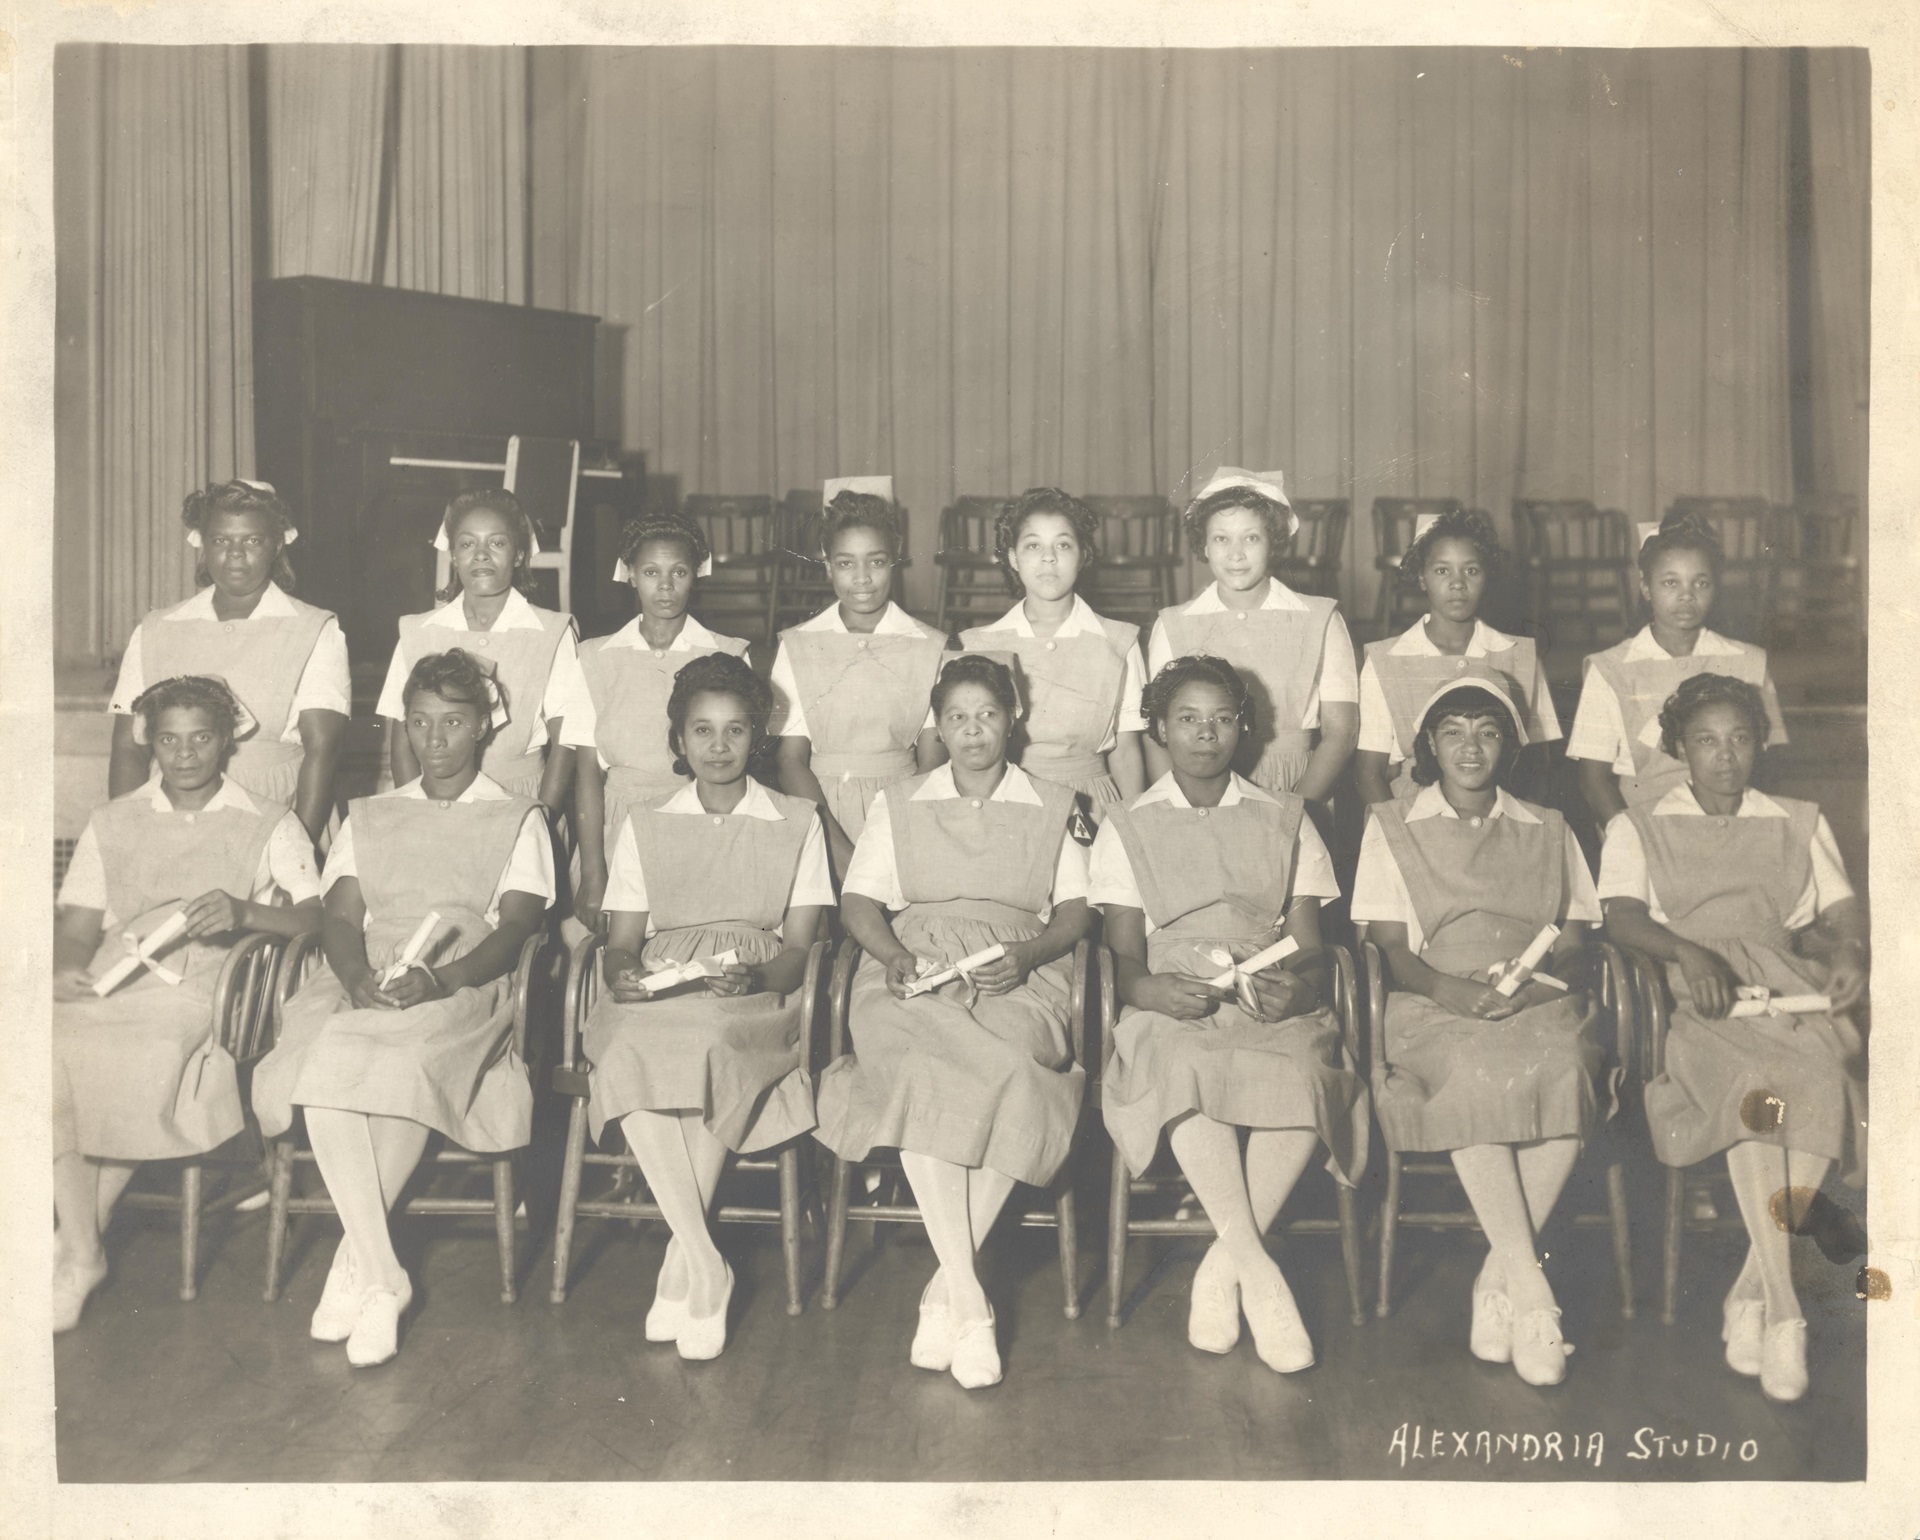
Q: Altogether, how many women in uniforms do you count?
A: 15